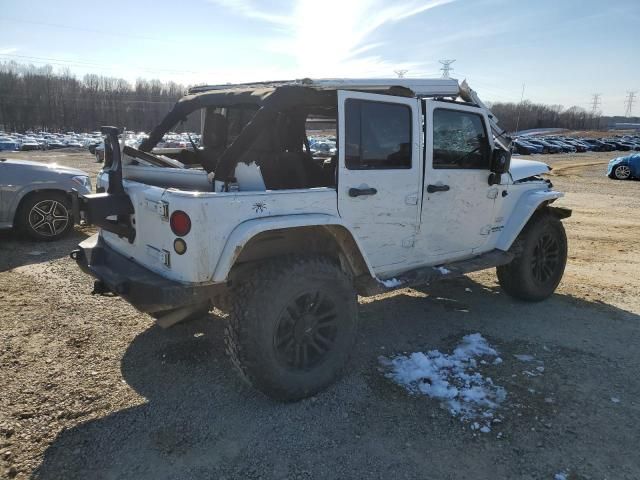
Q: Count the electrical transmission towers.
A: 4